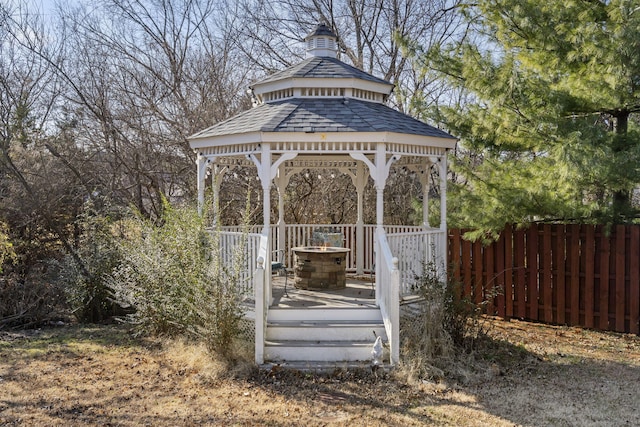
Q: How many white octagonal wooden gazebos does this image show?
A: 1